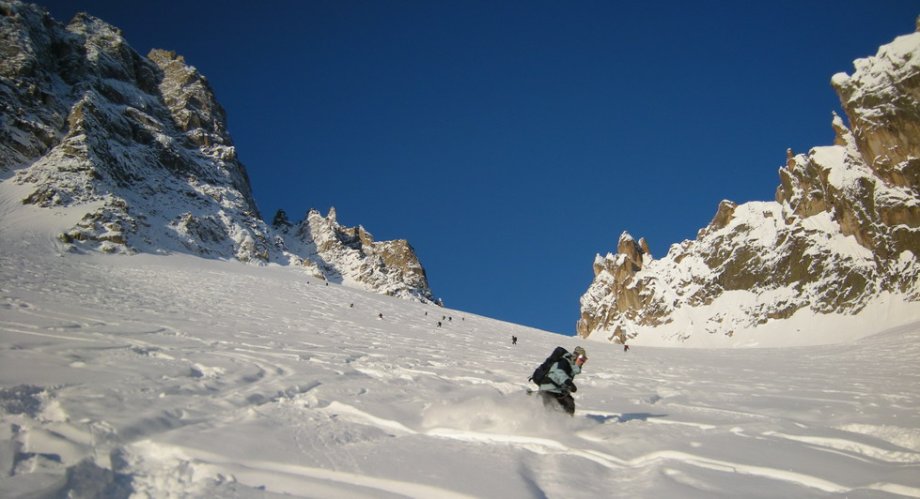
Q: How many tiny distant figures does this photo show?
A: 11